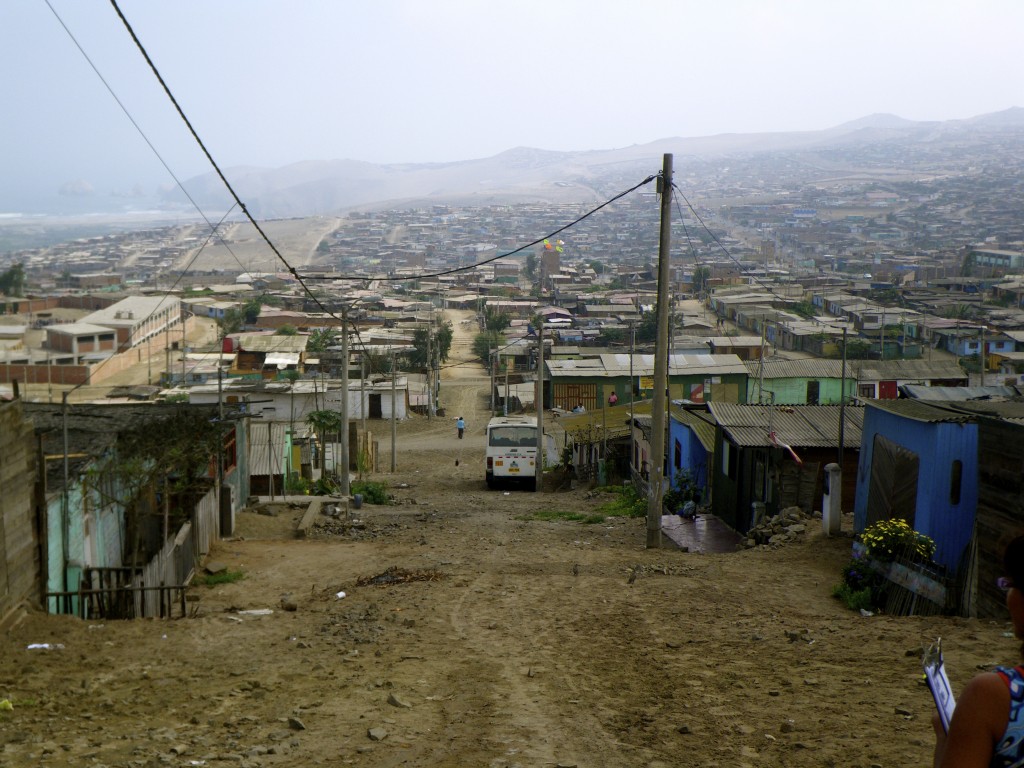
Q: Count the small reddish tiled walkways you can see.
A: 1